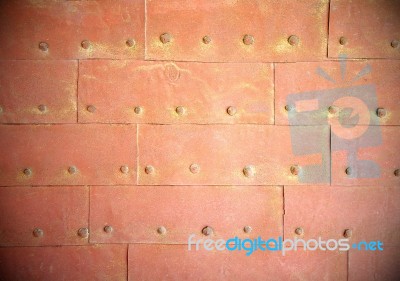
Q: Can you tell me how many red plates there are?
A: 15